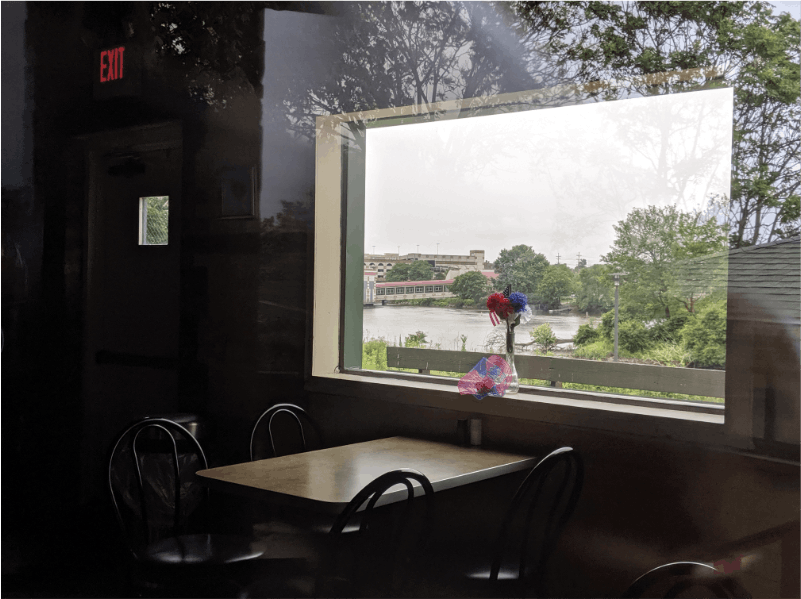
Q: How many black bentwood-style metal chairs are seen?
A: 5